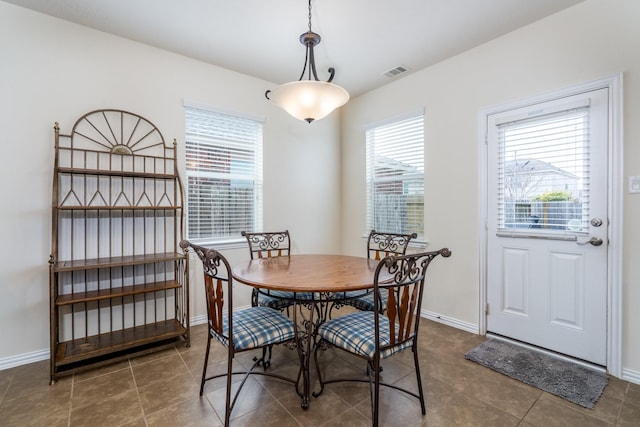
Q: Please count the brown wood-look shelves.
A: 5